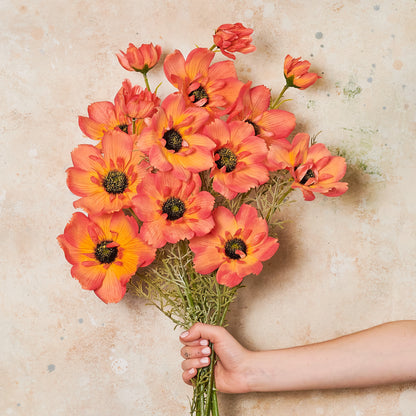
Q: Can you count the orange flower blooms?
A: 14